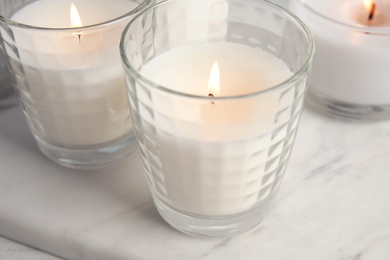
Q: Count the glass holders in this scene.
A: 3